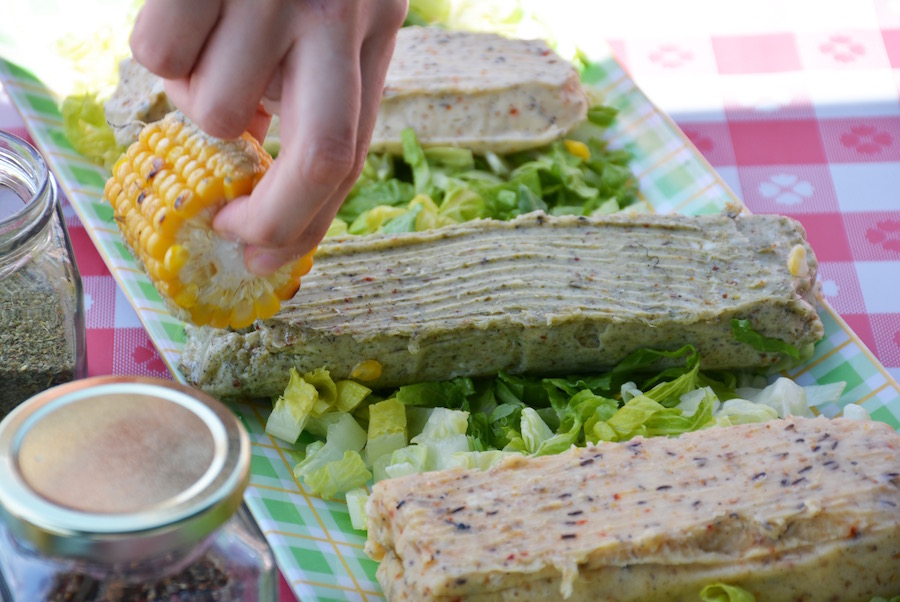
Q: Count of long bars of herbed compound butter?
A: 3